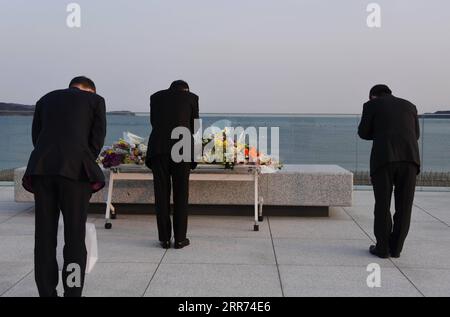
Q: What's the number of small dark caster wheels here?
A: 4